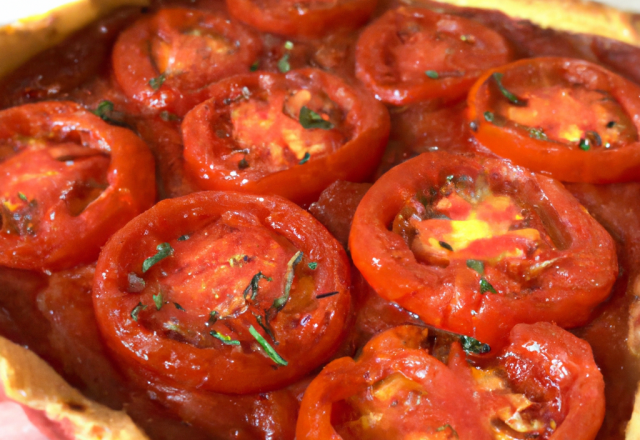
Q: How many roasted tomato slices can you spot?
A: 9